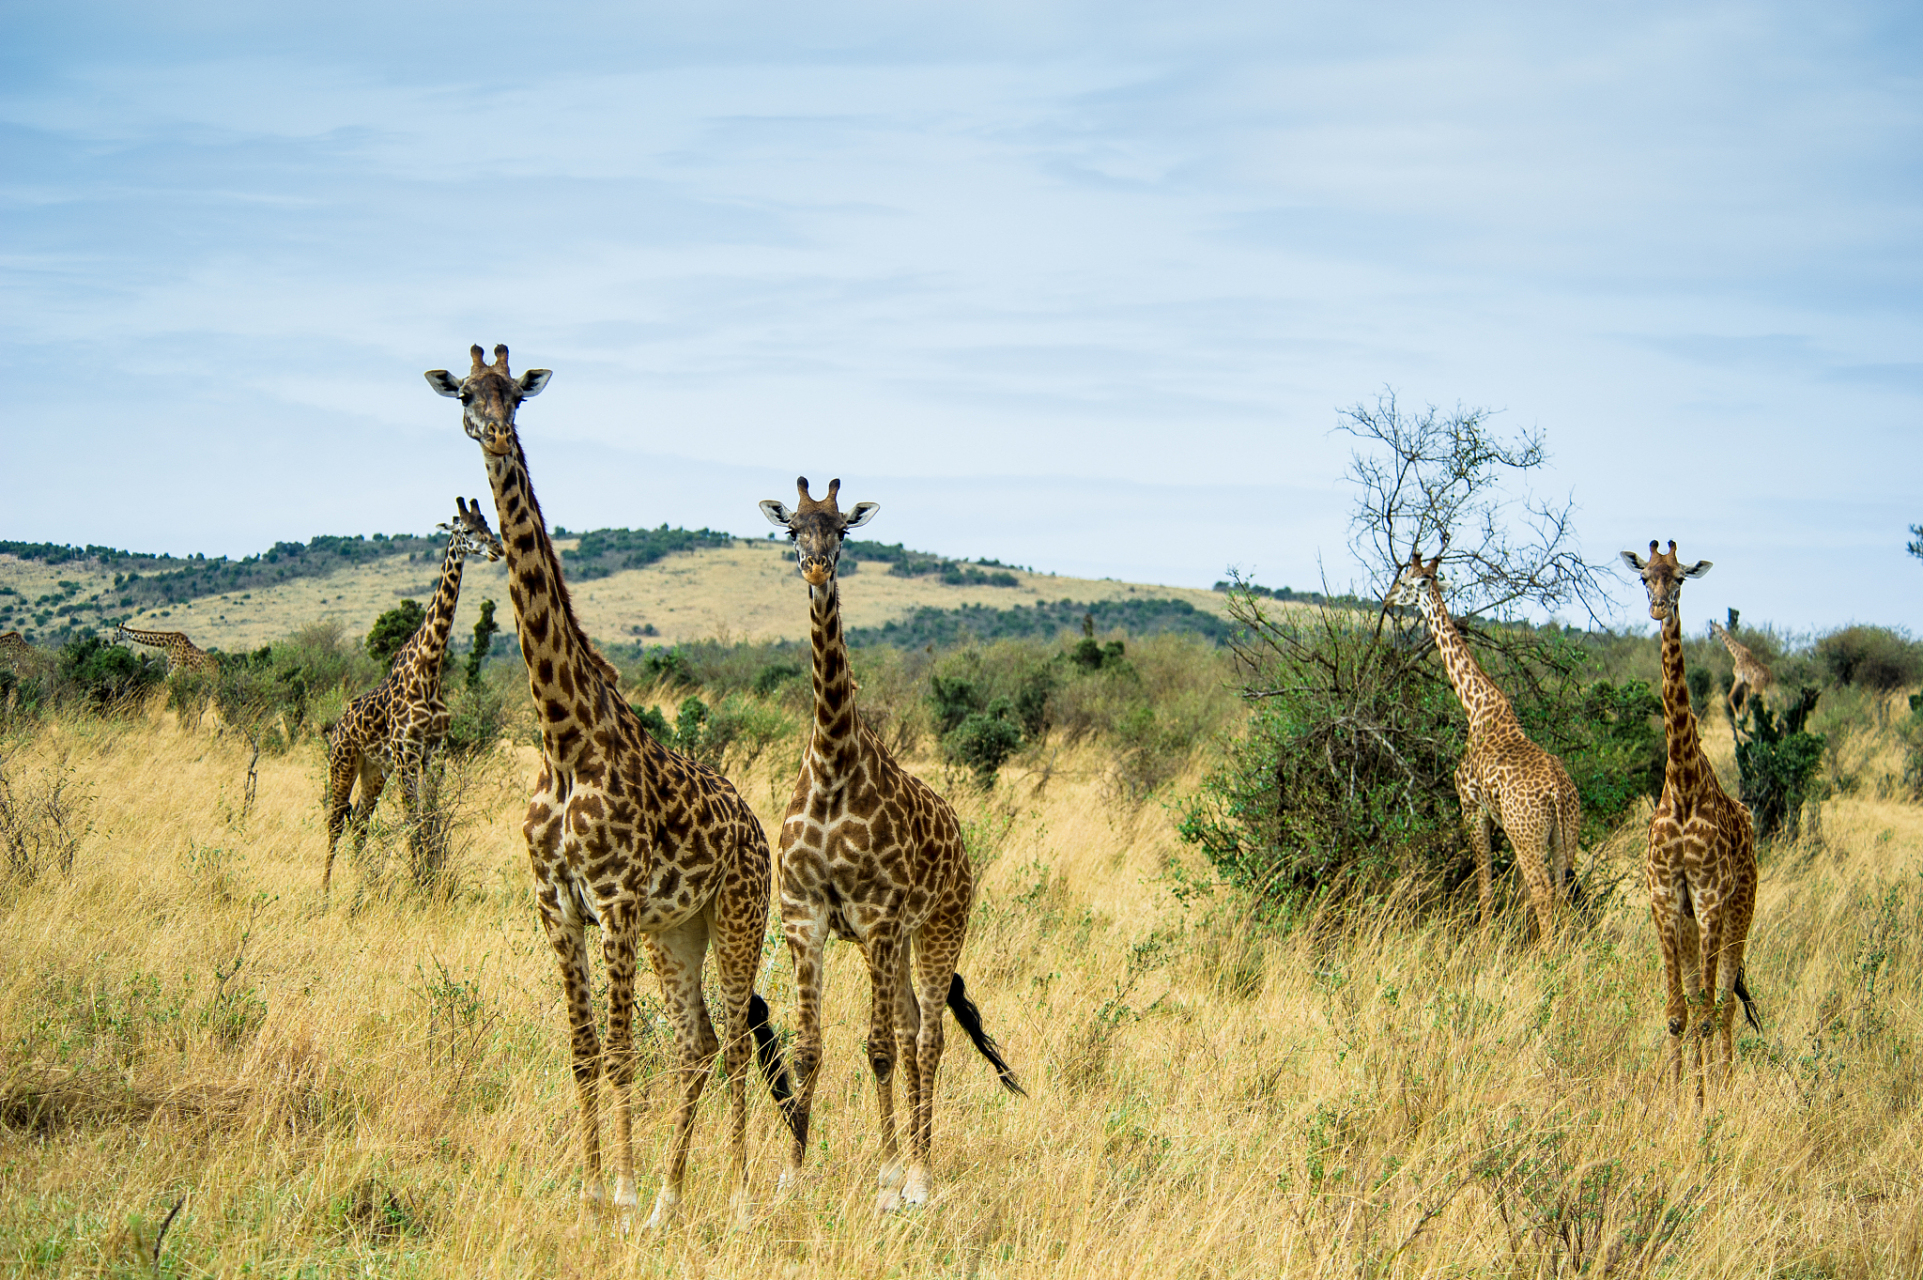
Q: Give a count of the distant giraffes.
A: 3